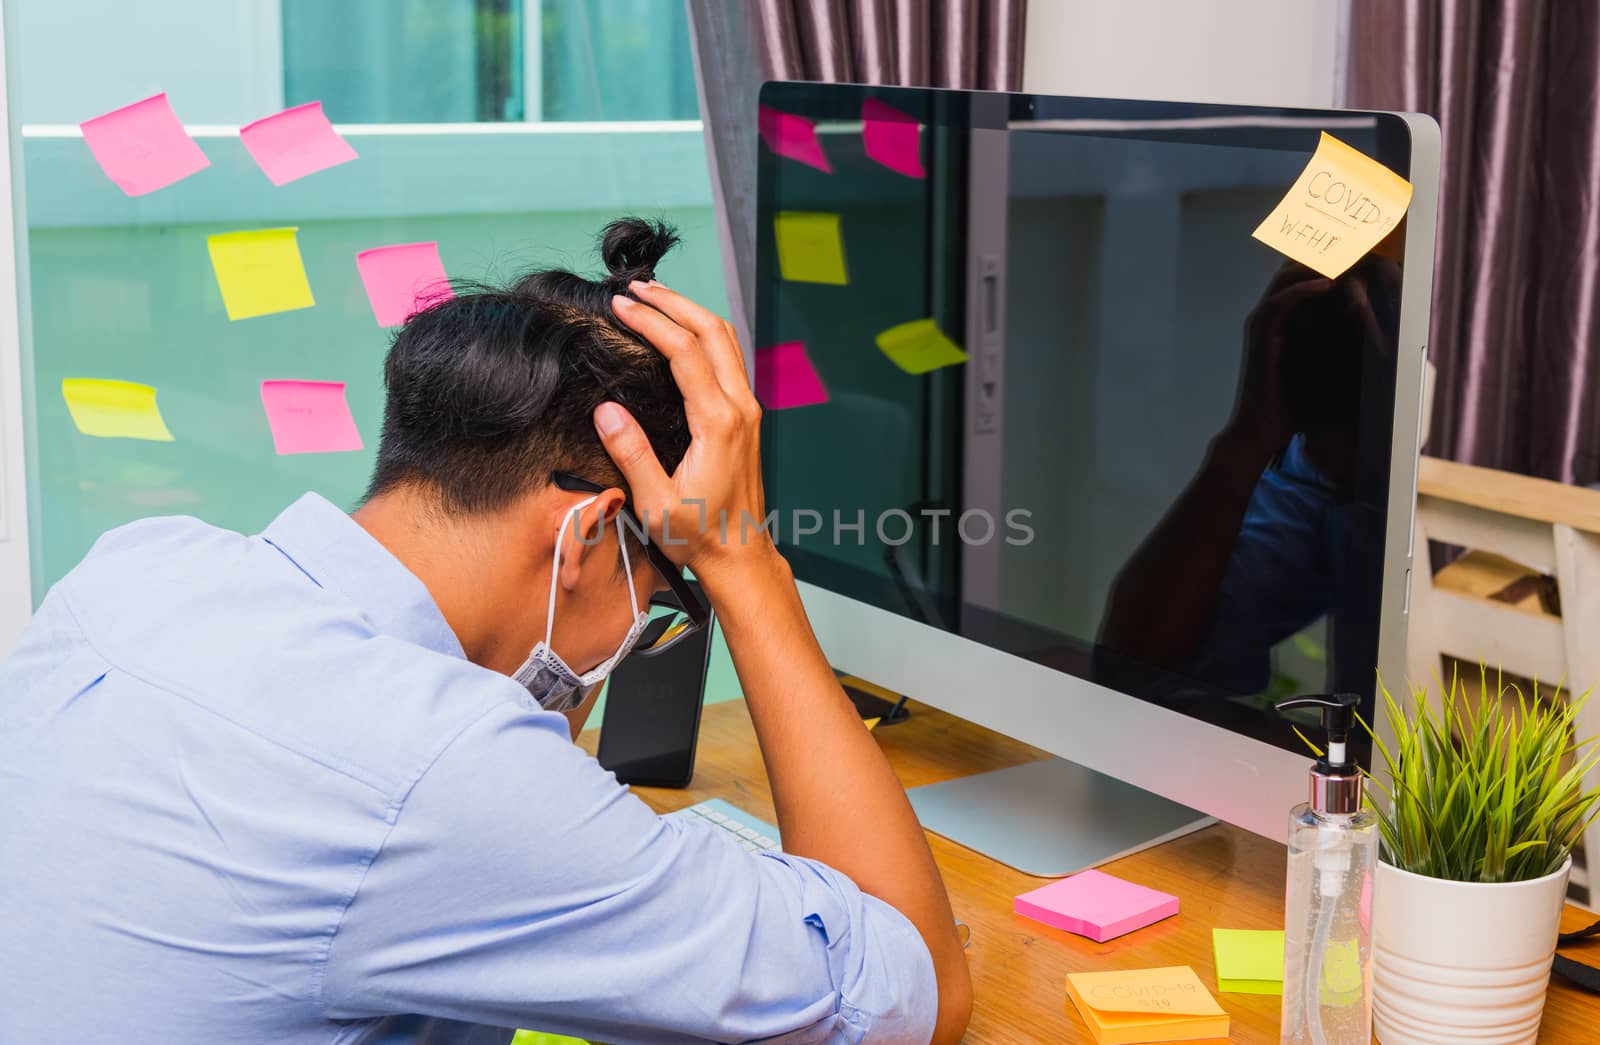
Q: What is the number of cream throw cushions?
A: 0